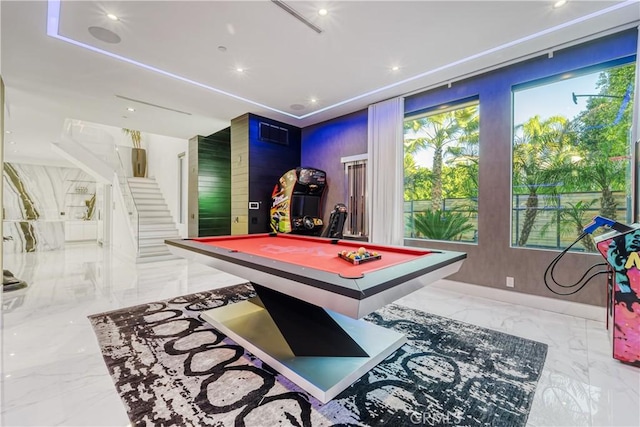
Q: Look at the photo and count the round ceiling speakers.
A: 2